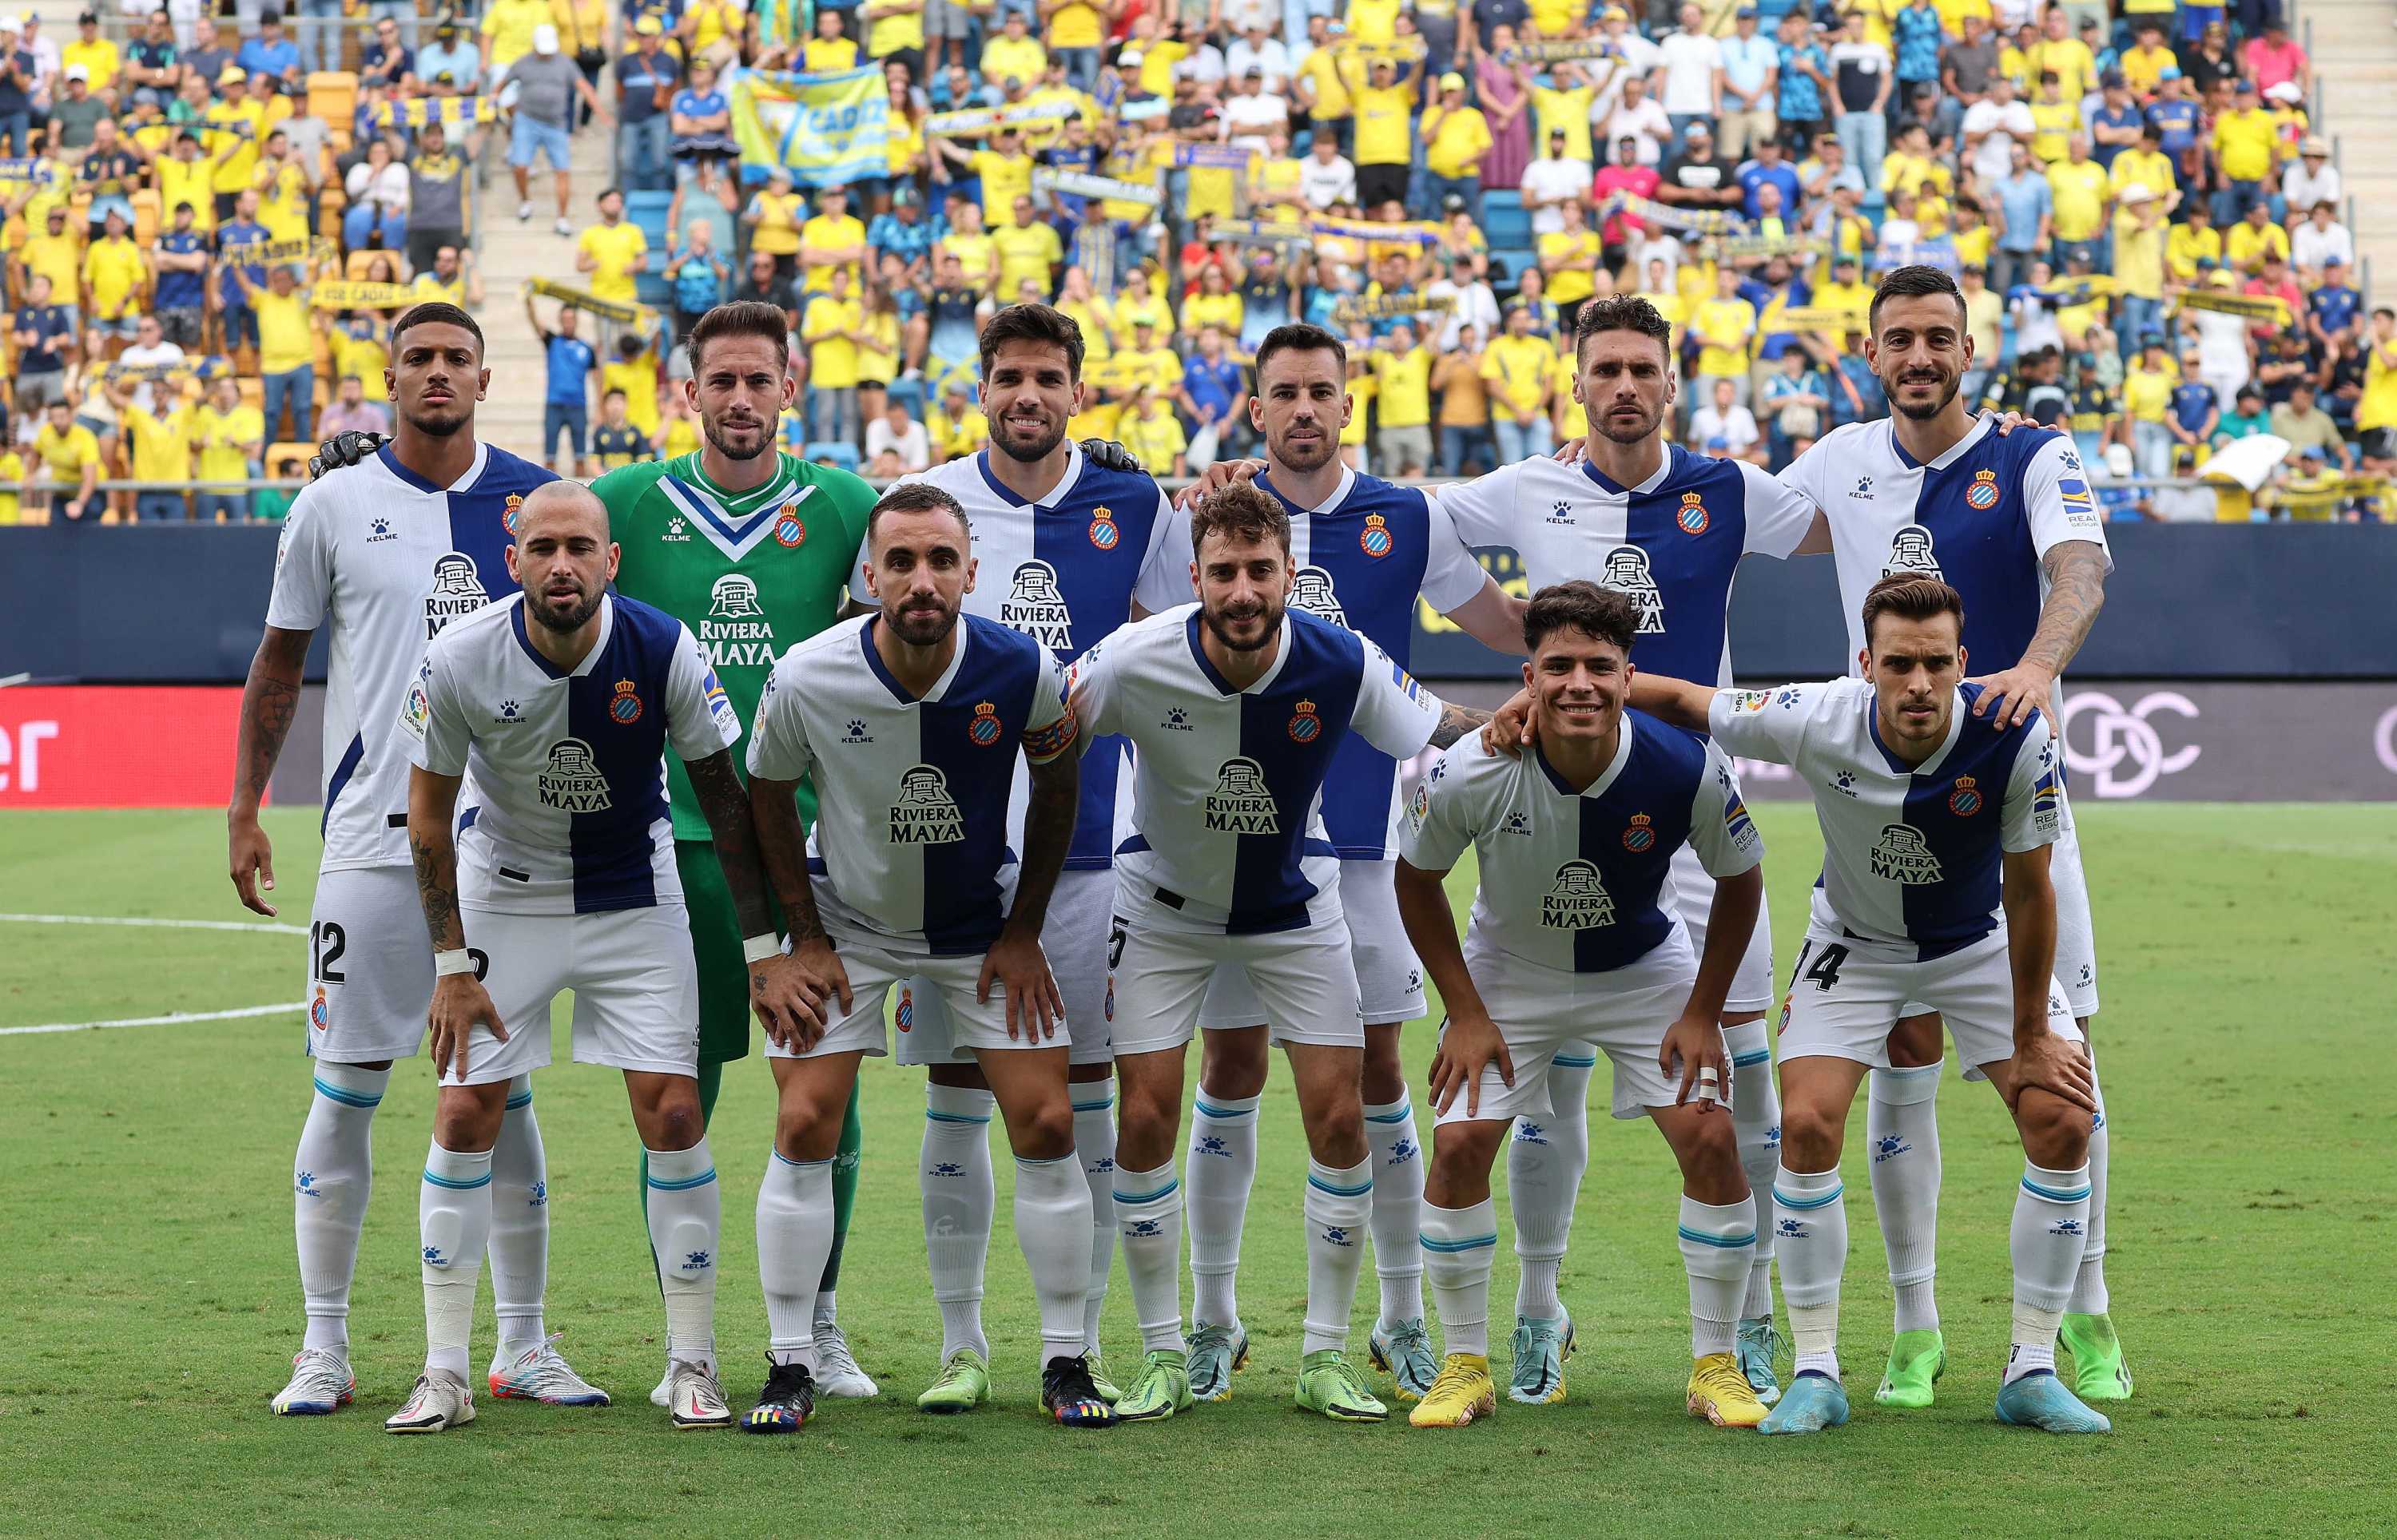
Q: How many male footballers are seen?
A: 11